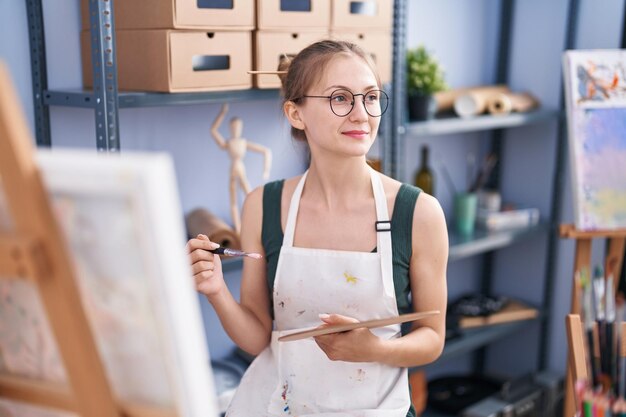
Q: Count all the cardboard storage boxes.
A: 6